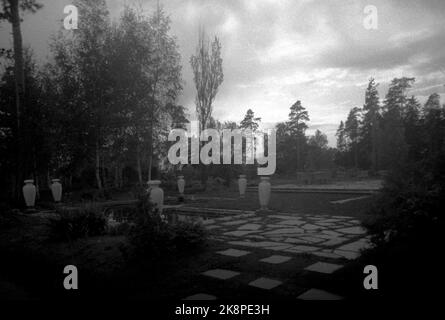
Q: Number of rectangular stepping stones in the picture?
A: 7